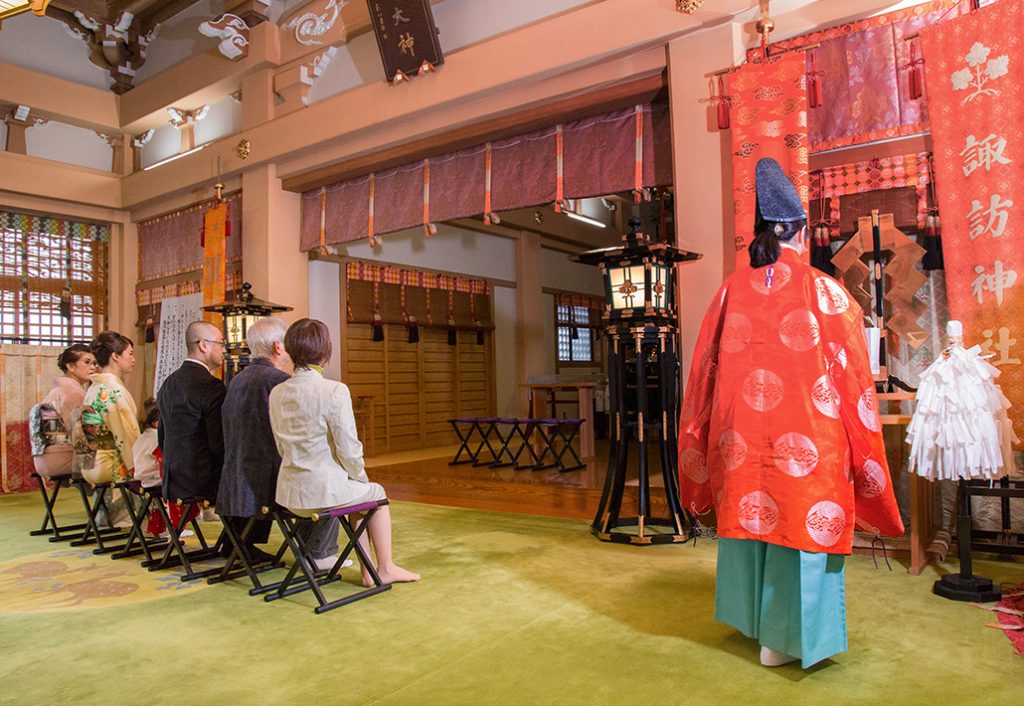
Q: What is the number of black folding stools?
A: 9